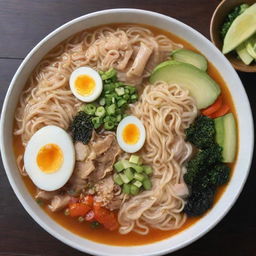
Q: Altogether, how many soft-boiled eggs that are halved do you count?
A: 3